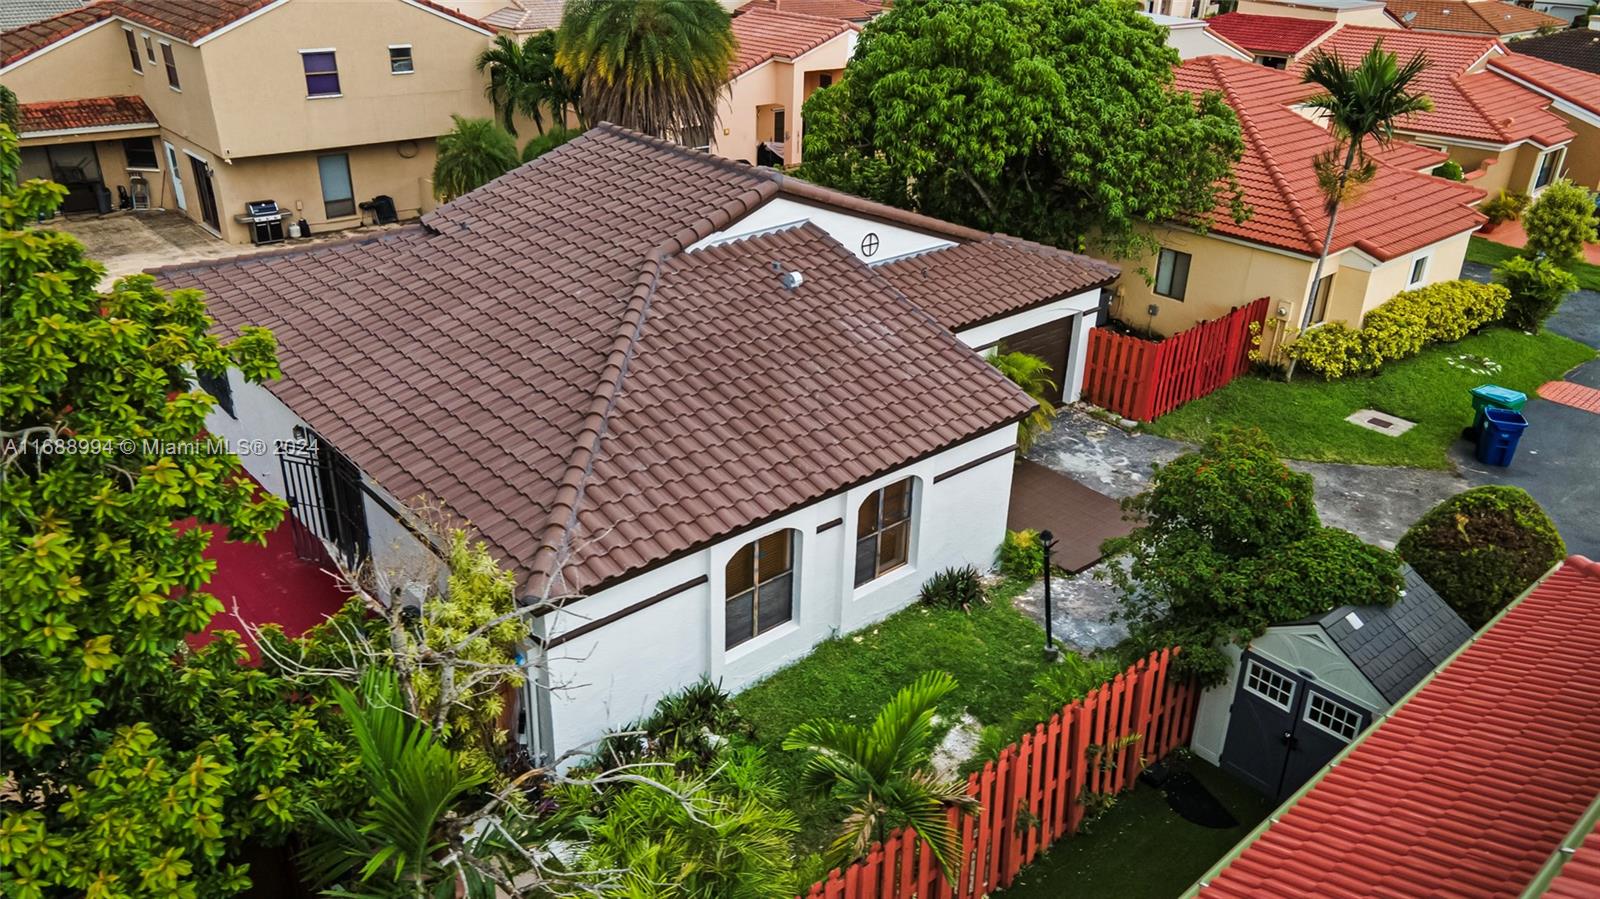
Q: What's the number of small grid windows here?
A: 2